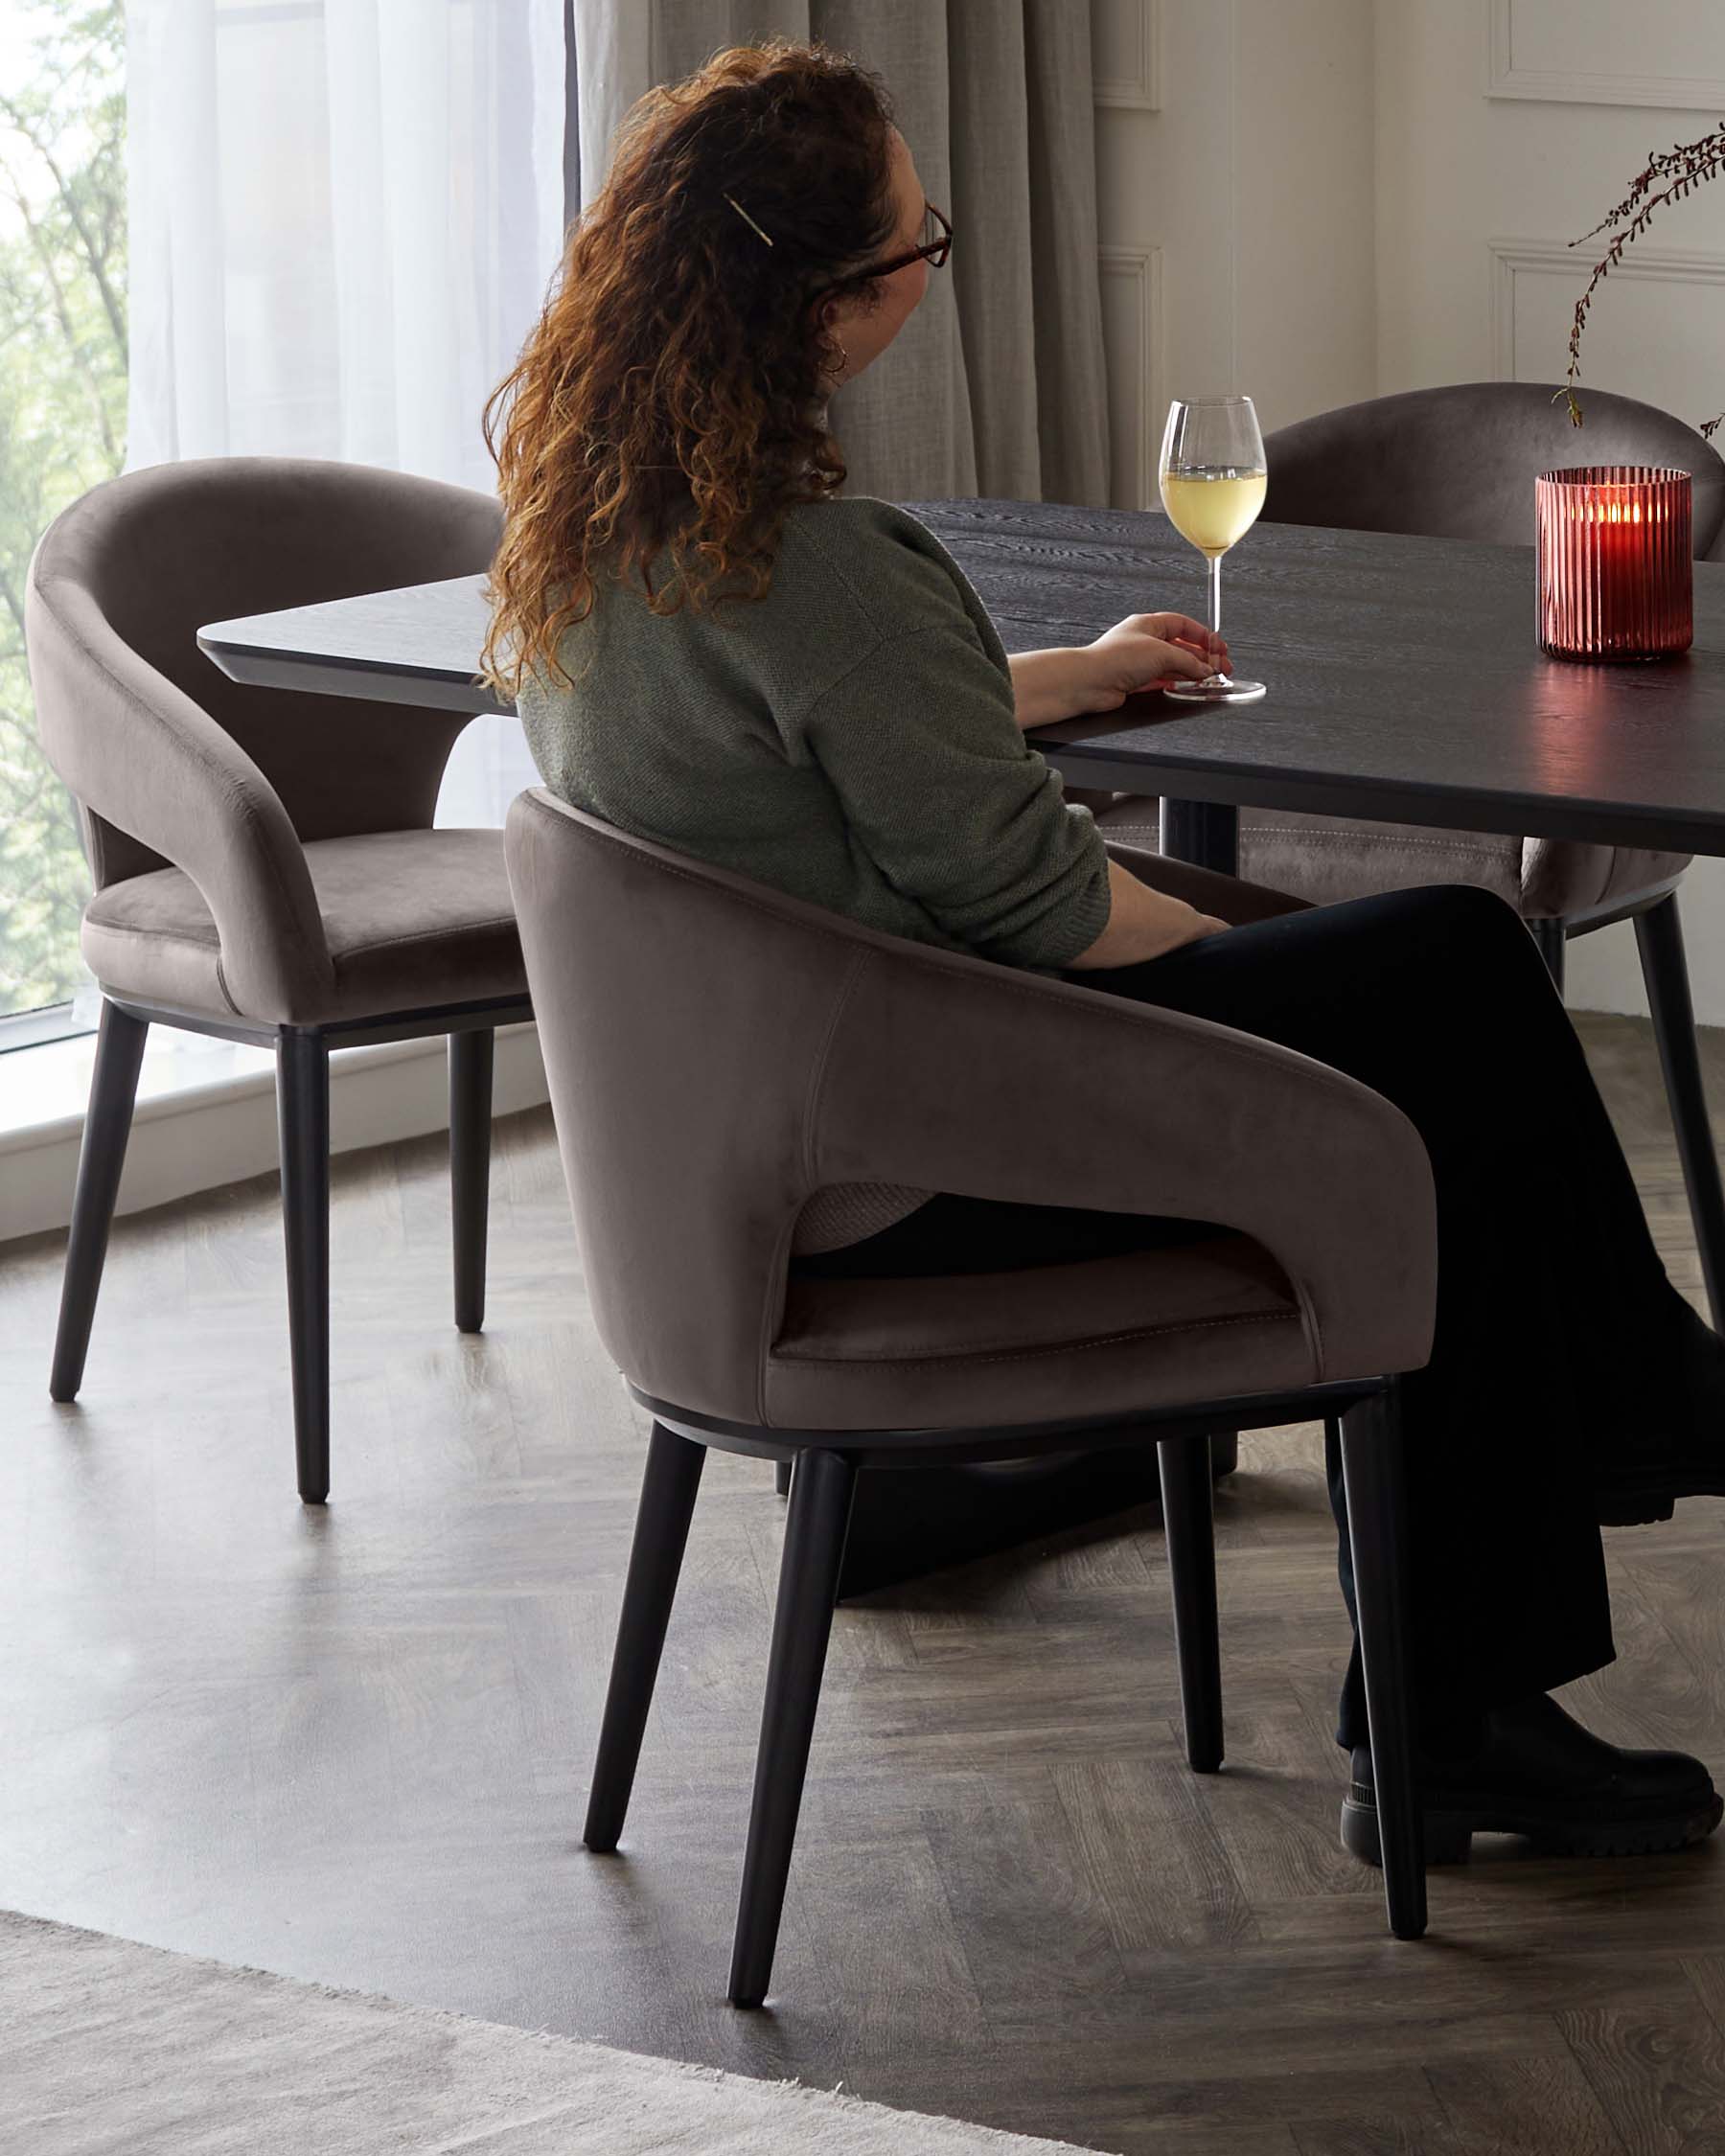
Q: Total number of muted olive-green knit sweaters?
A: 1